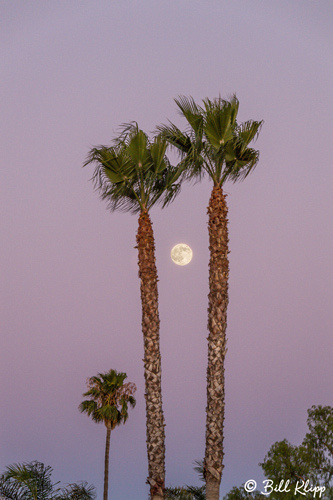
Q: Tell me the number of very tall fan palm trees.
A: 2